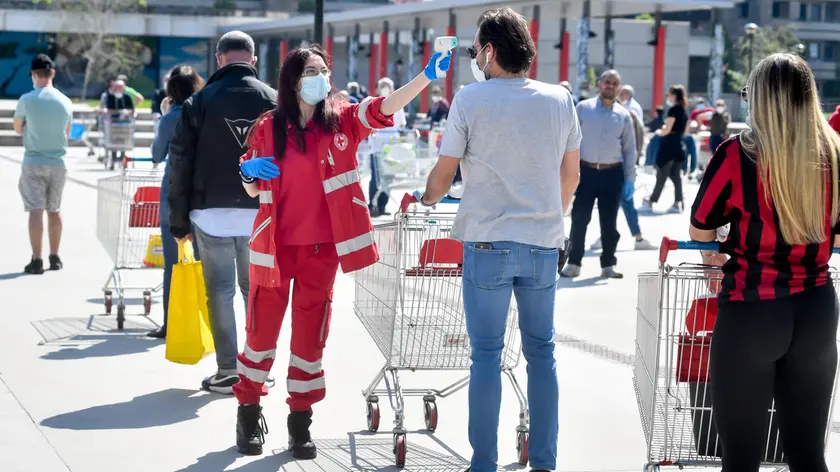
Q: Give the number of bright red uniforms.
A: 1